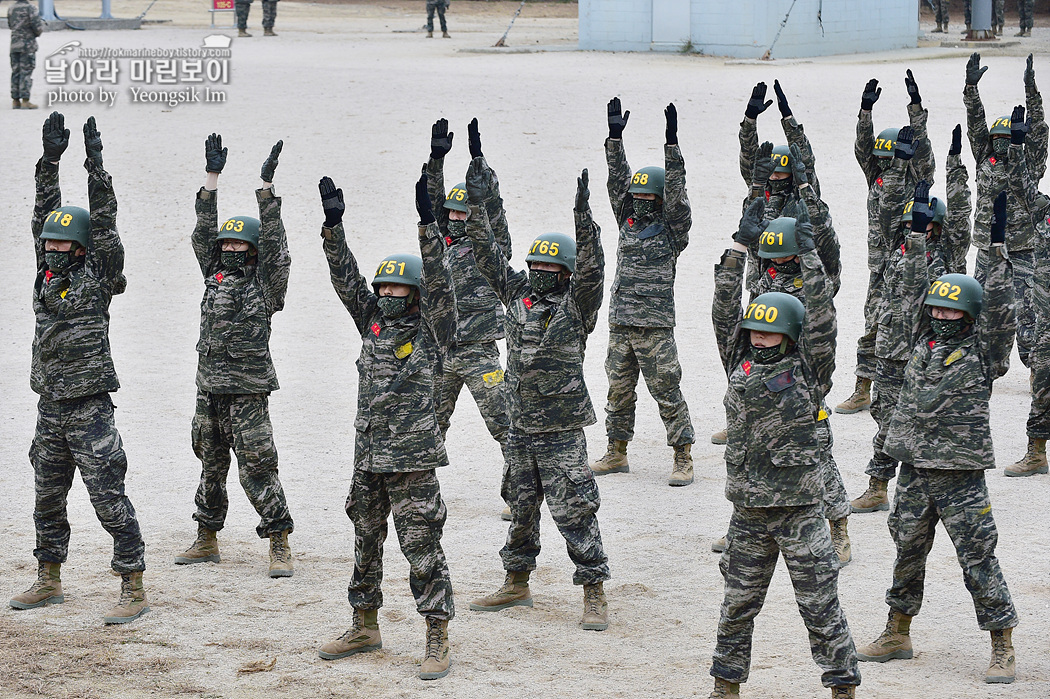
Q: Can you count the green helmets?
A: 13